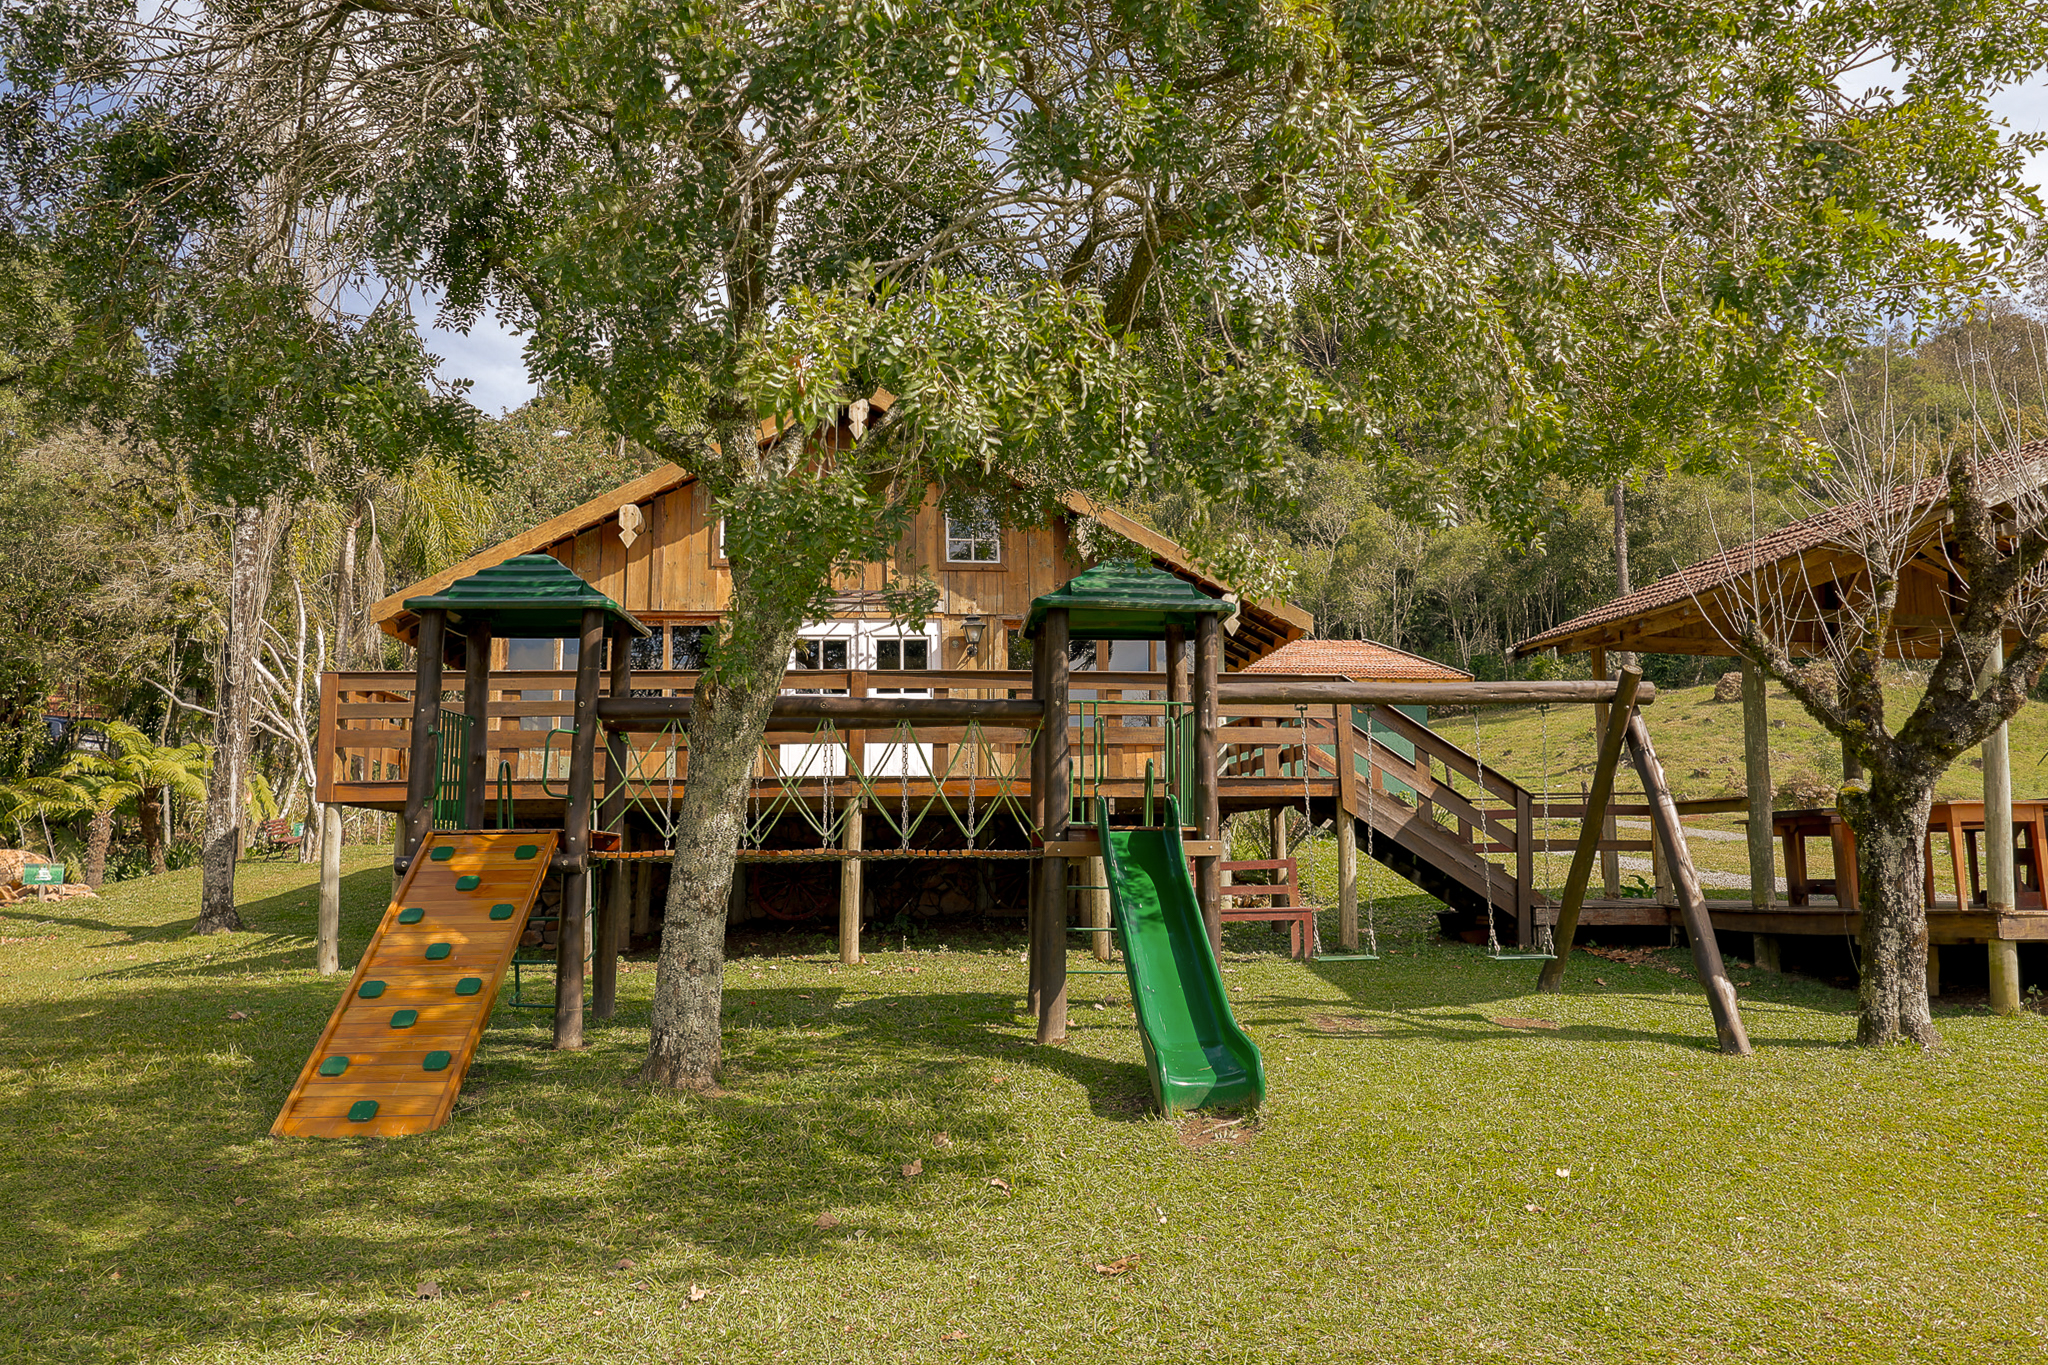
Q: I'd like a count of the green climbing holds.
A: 12